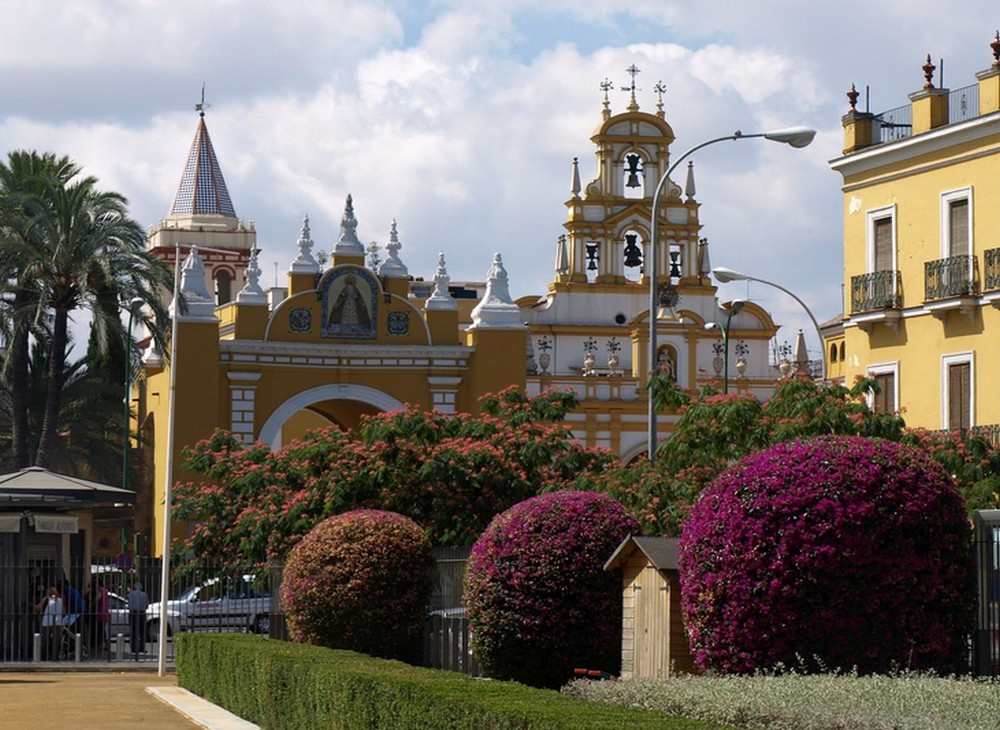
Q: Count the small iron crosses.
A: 3